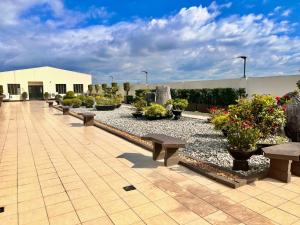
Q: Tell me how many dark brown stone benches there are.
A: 5